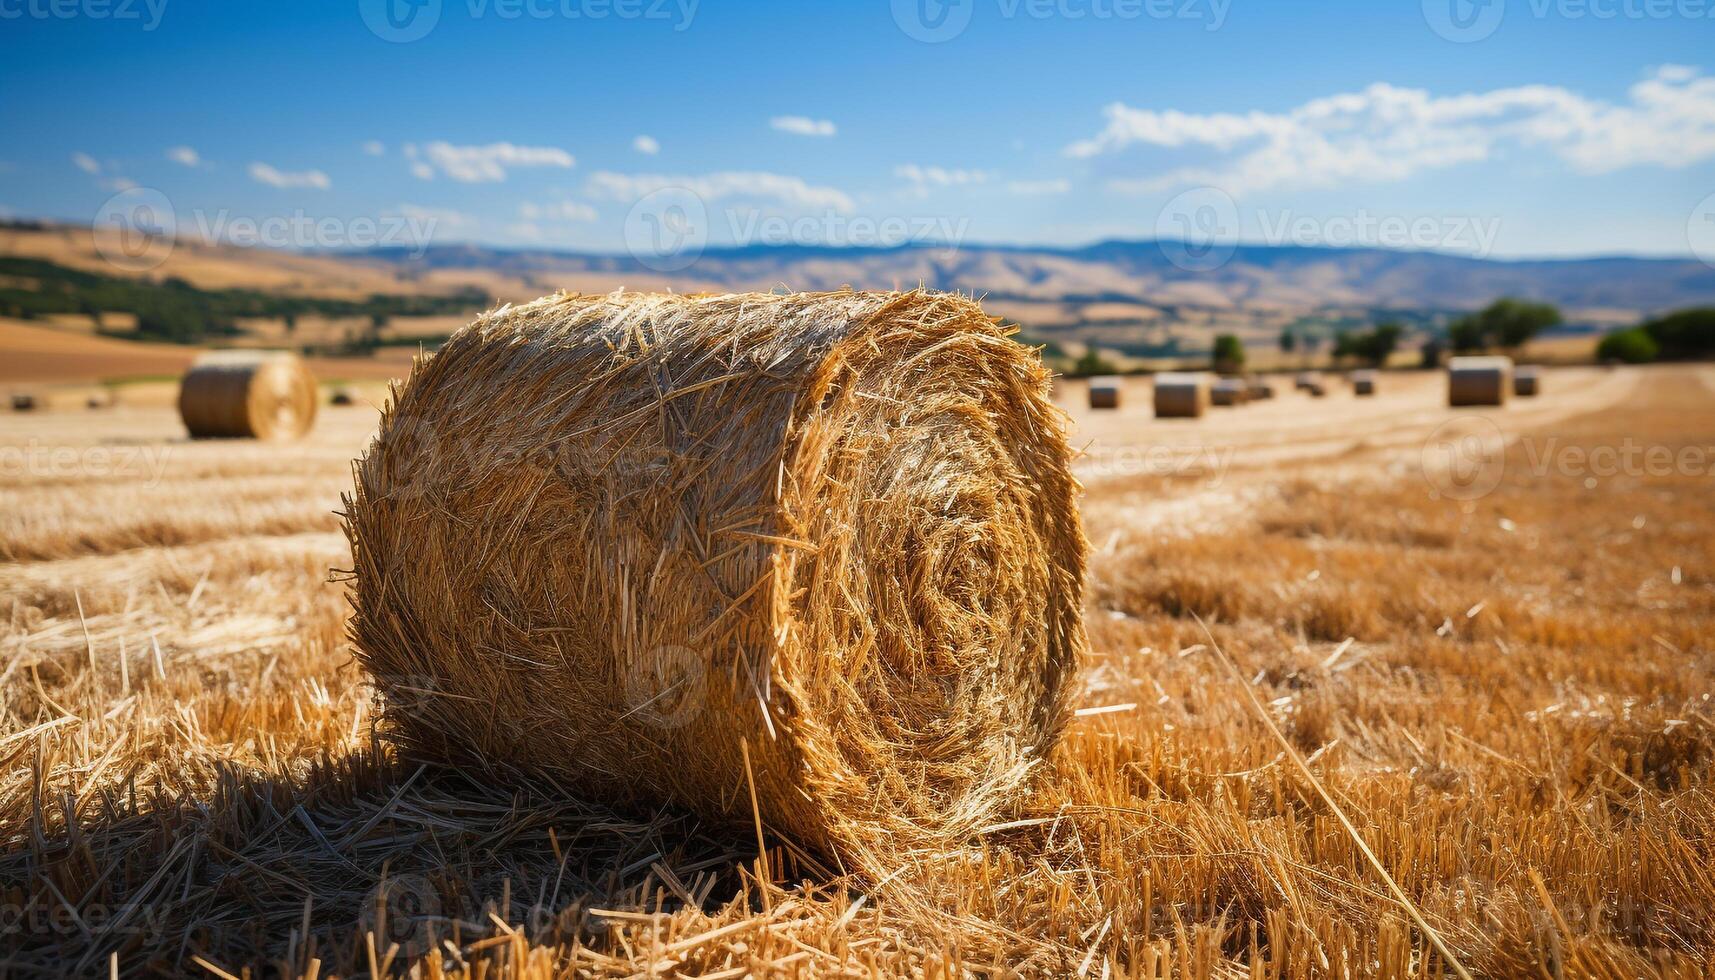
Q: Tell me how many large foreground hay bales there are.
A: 1